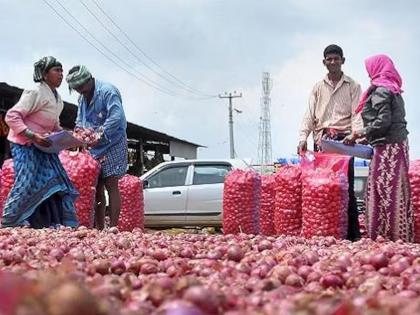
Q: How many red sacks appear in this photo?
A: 8